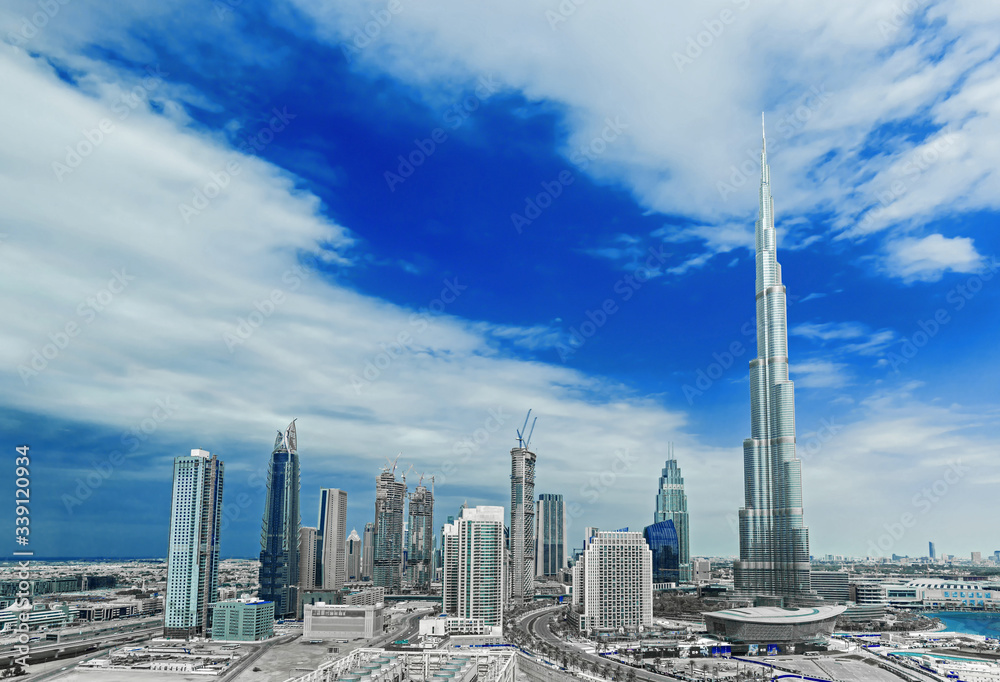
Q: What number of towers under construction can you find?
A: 3